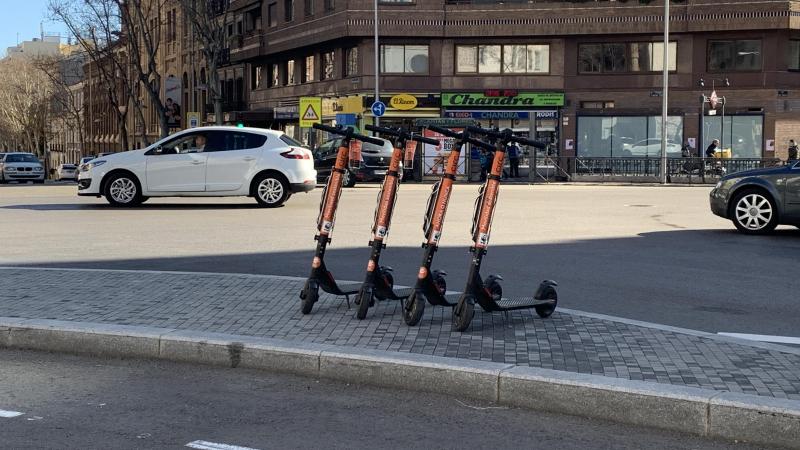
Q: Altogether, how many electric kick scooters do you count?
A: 4